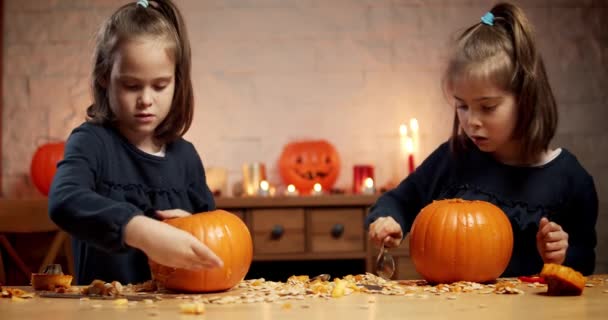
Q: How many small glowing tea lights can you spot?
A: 4